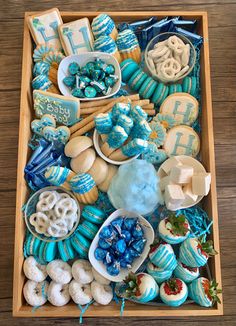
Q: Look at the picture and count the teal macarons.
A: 12